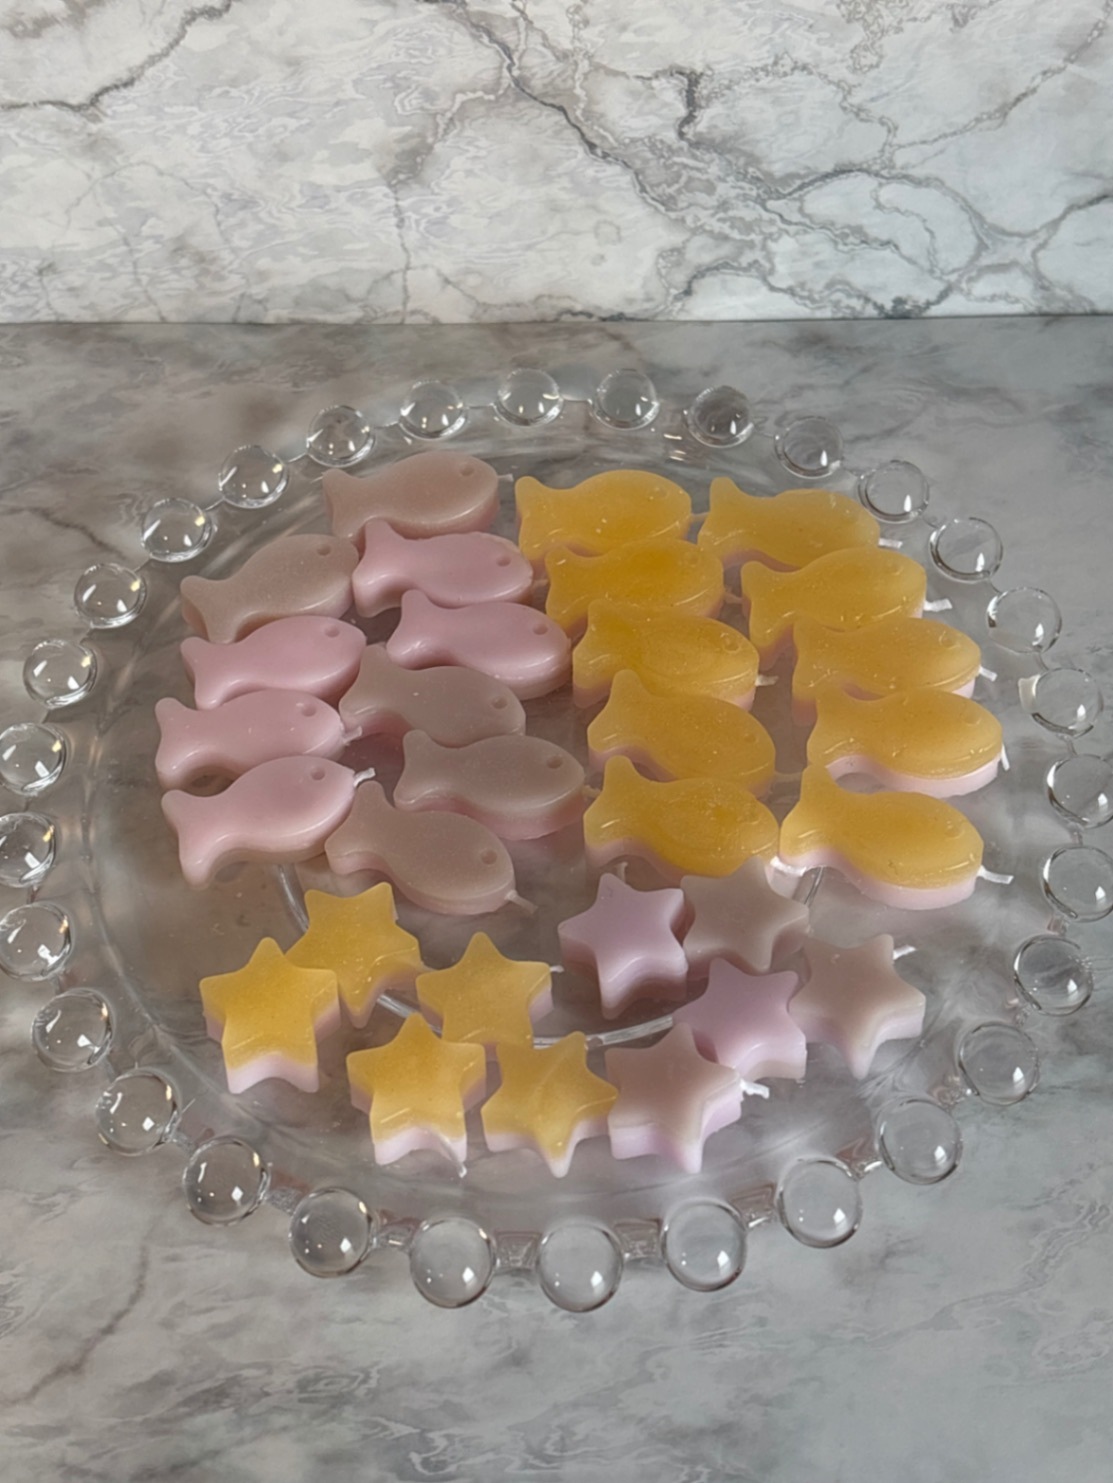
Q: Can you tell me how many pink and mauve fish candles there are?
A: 10